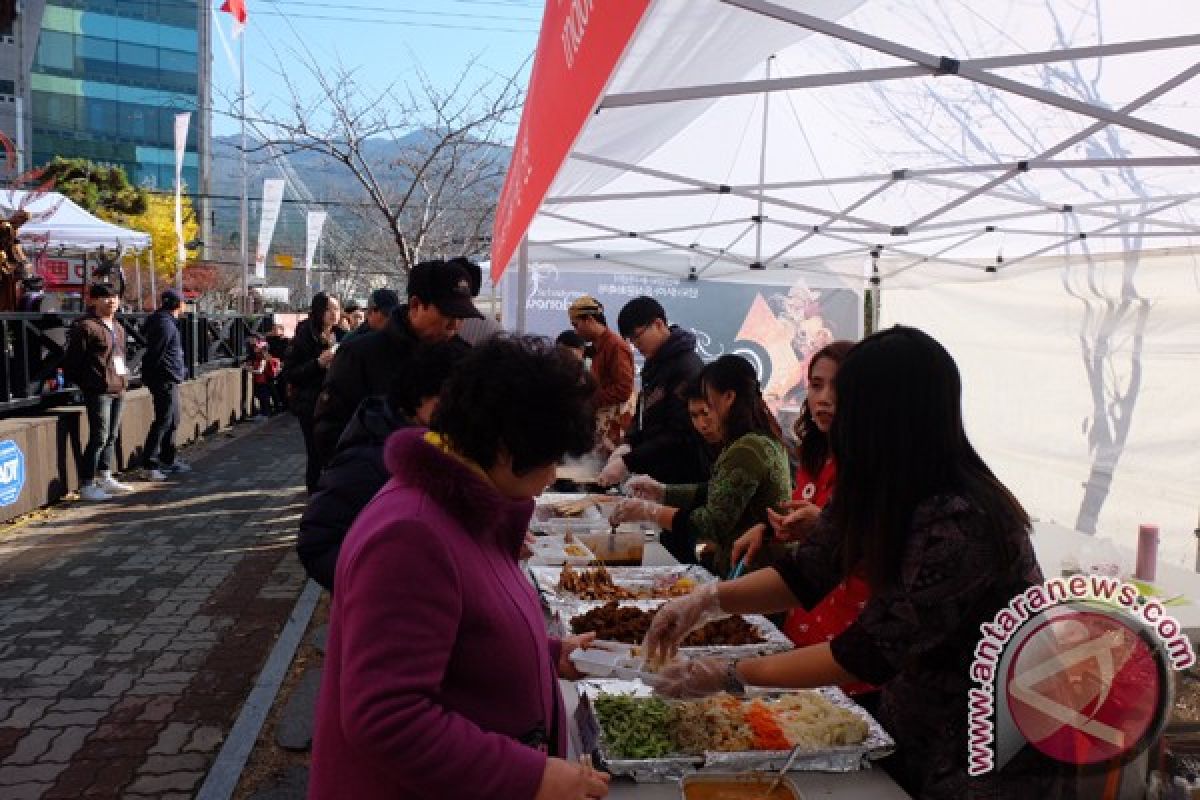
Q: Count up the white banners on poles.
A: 3